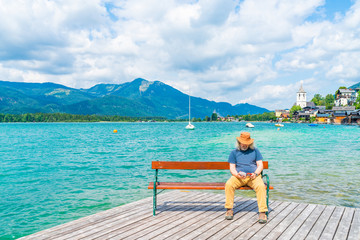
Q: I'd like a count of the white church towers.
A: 1